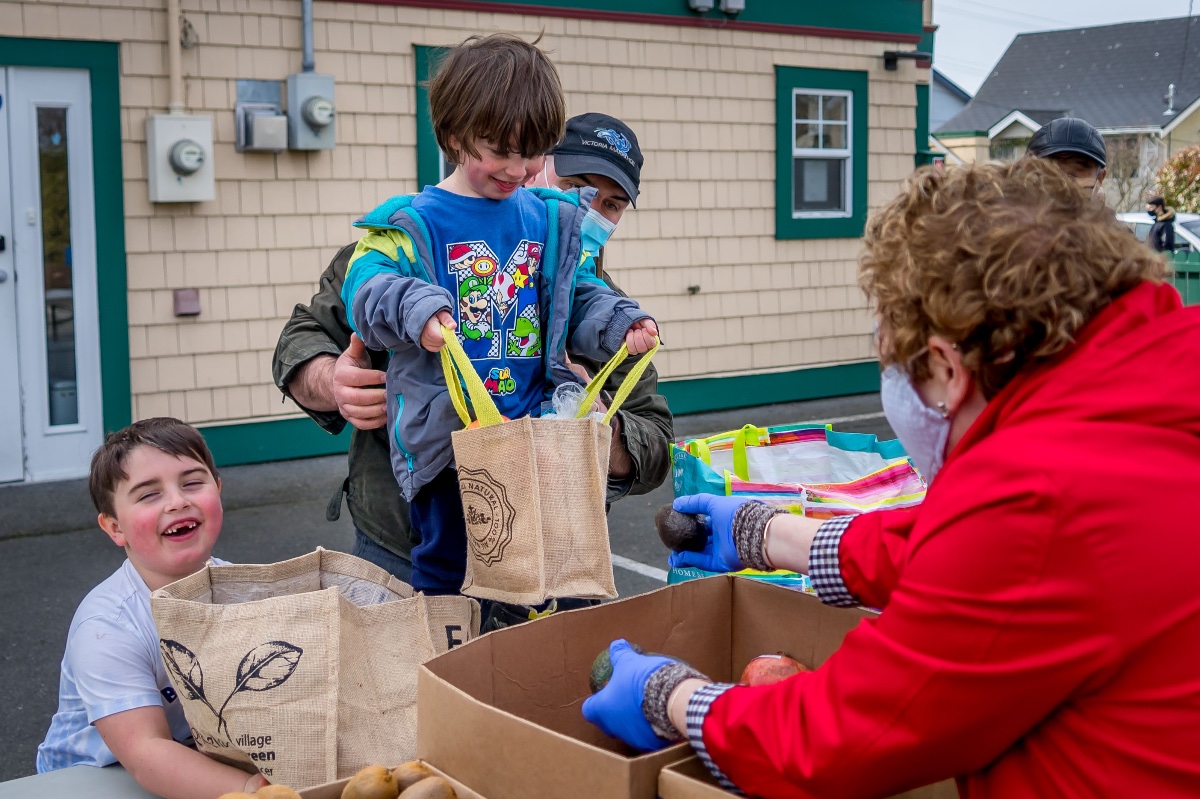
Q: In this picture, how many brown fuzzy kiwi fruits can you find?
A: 5